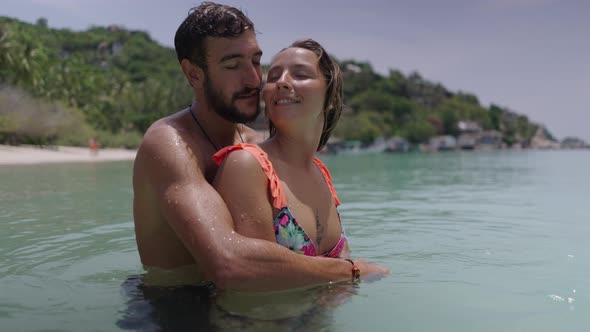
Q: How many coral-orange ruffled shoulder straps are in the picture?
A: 2